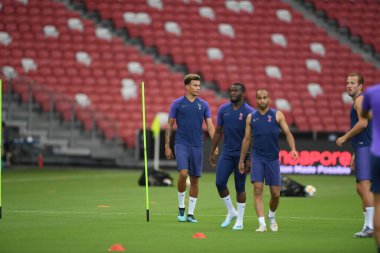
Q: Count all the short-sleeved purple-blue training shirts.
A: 3